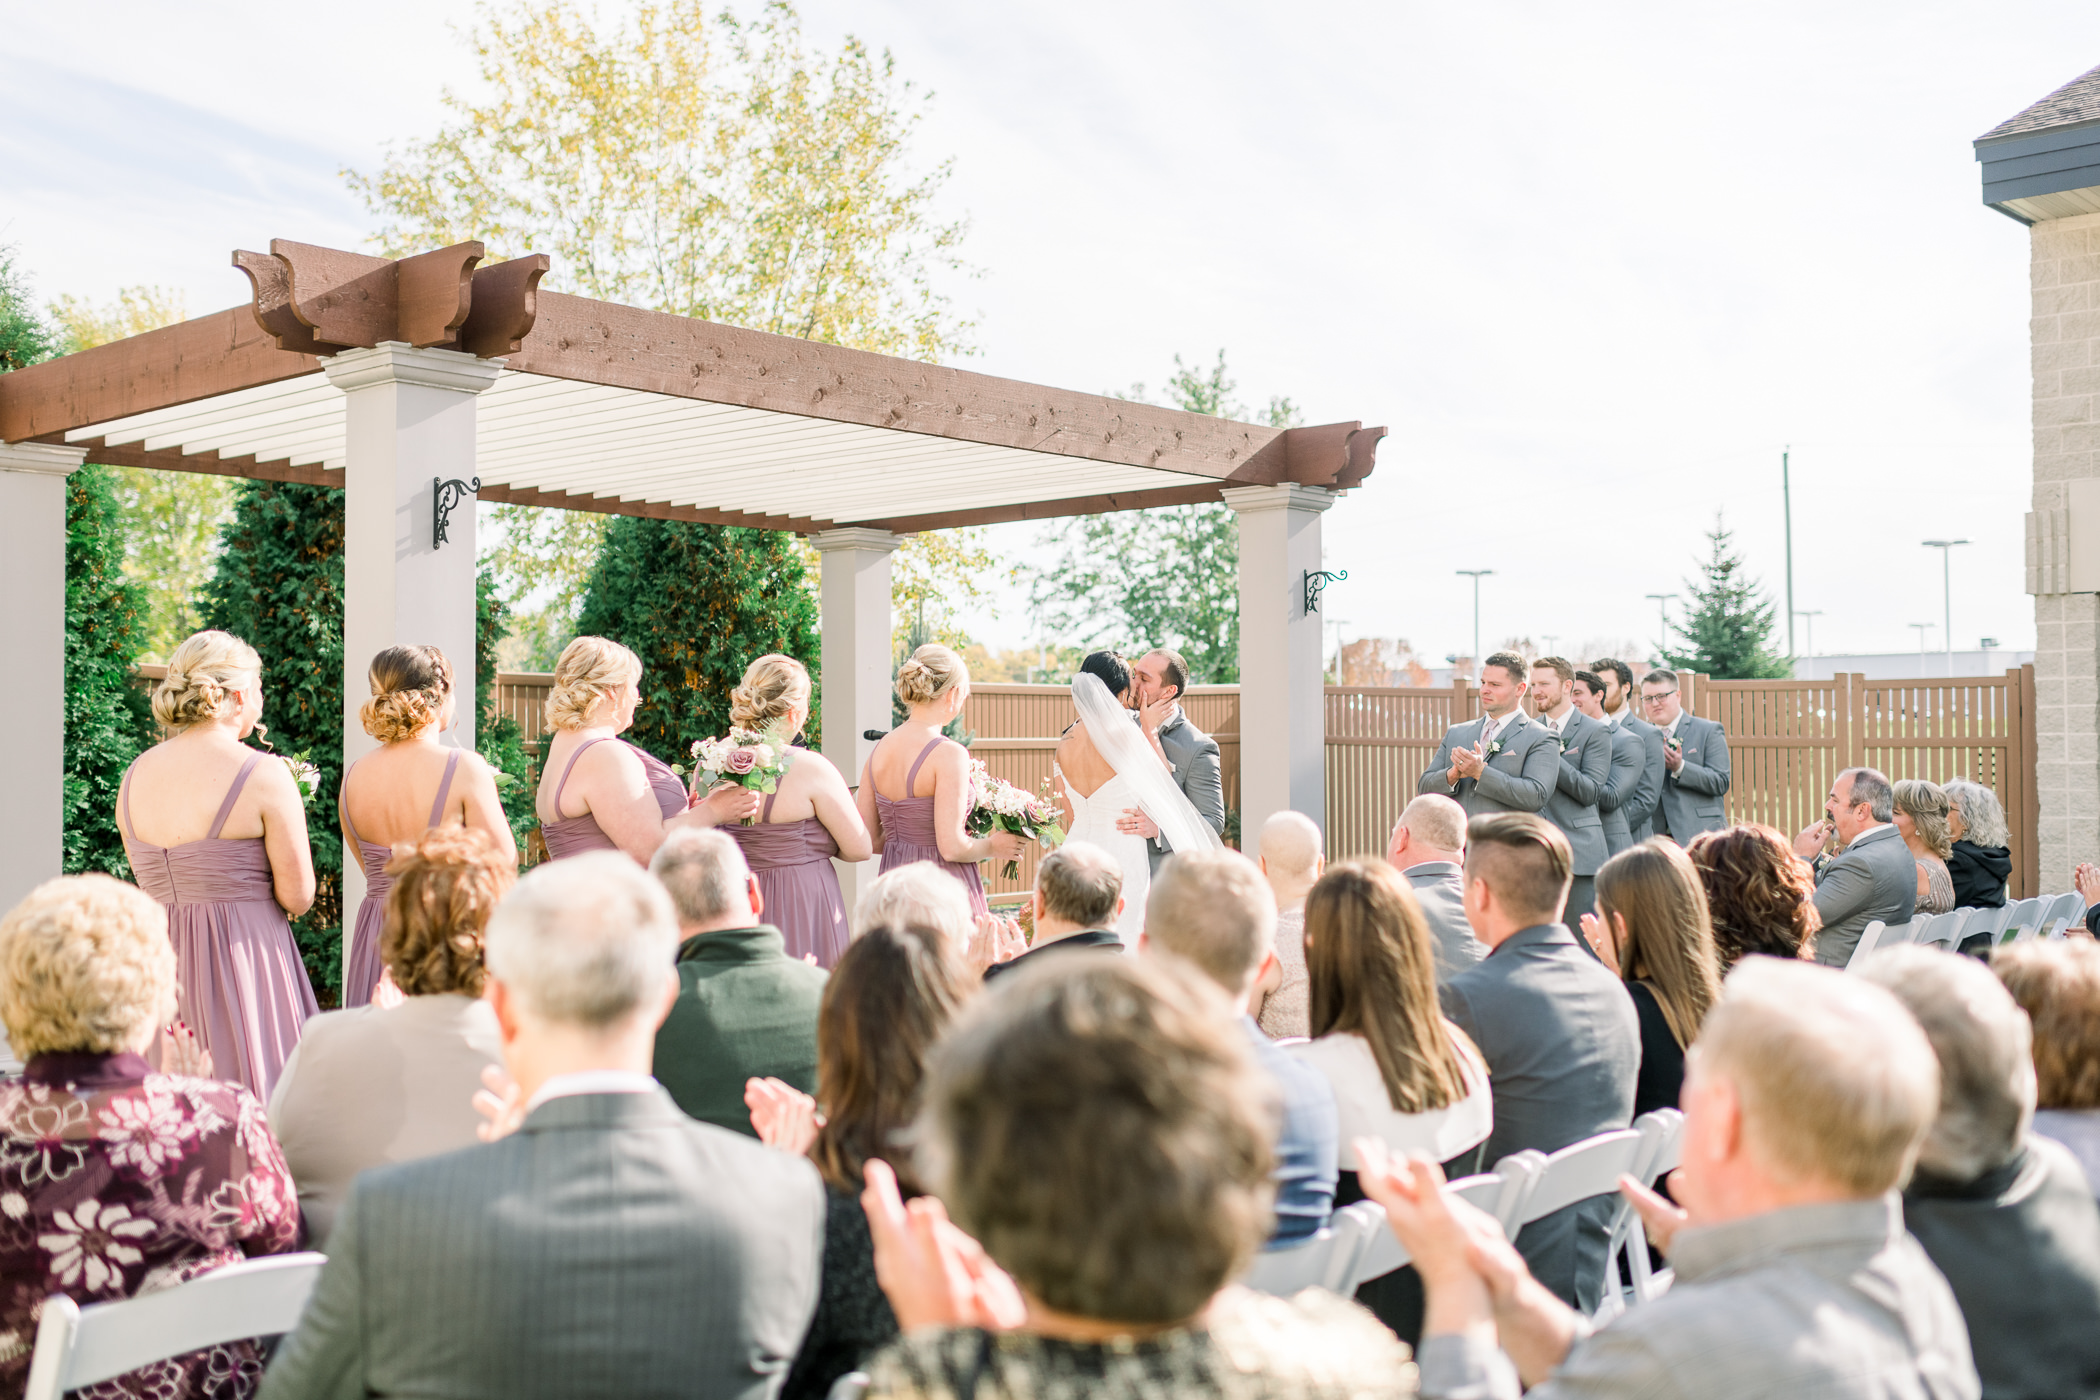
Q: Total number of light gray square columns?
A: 4